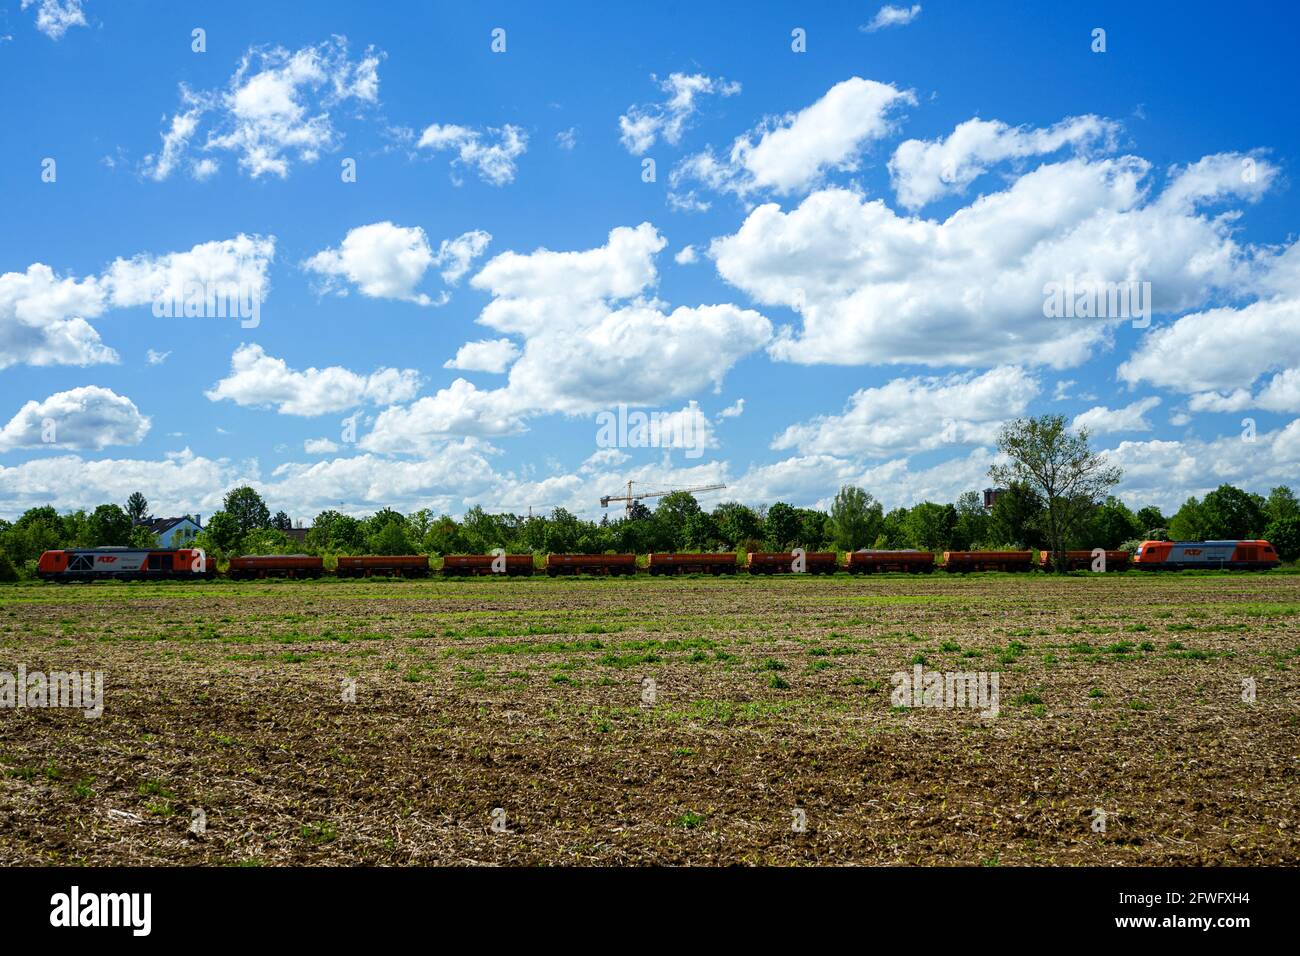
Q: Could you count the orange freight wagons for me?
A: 9